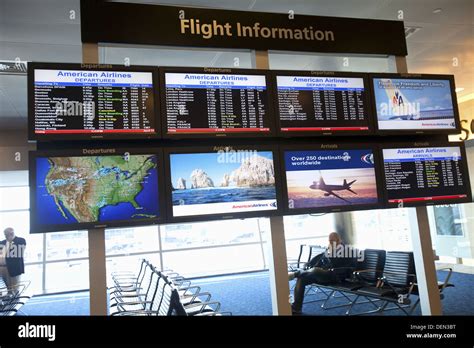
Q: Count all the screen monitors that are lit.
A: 8